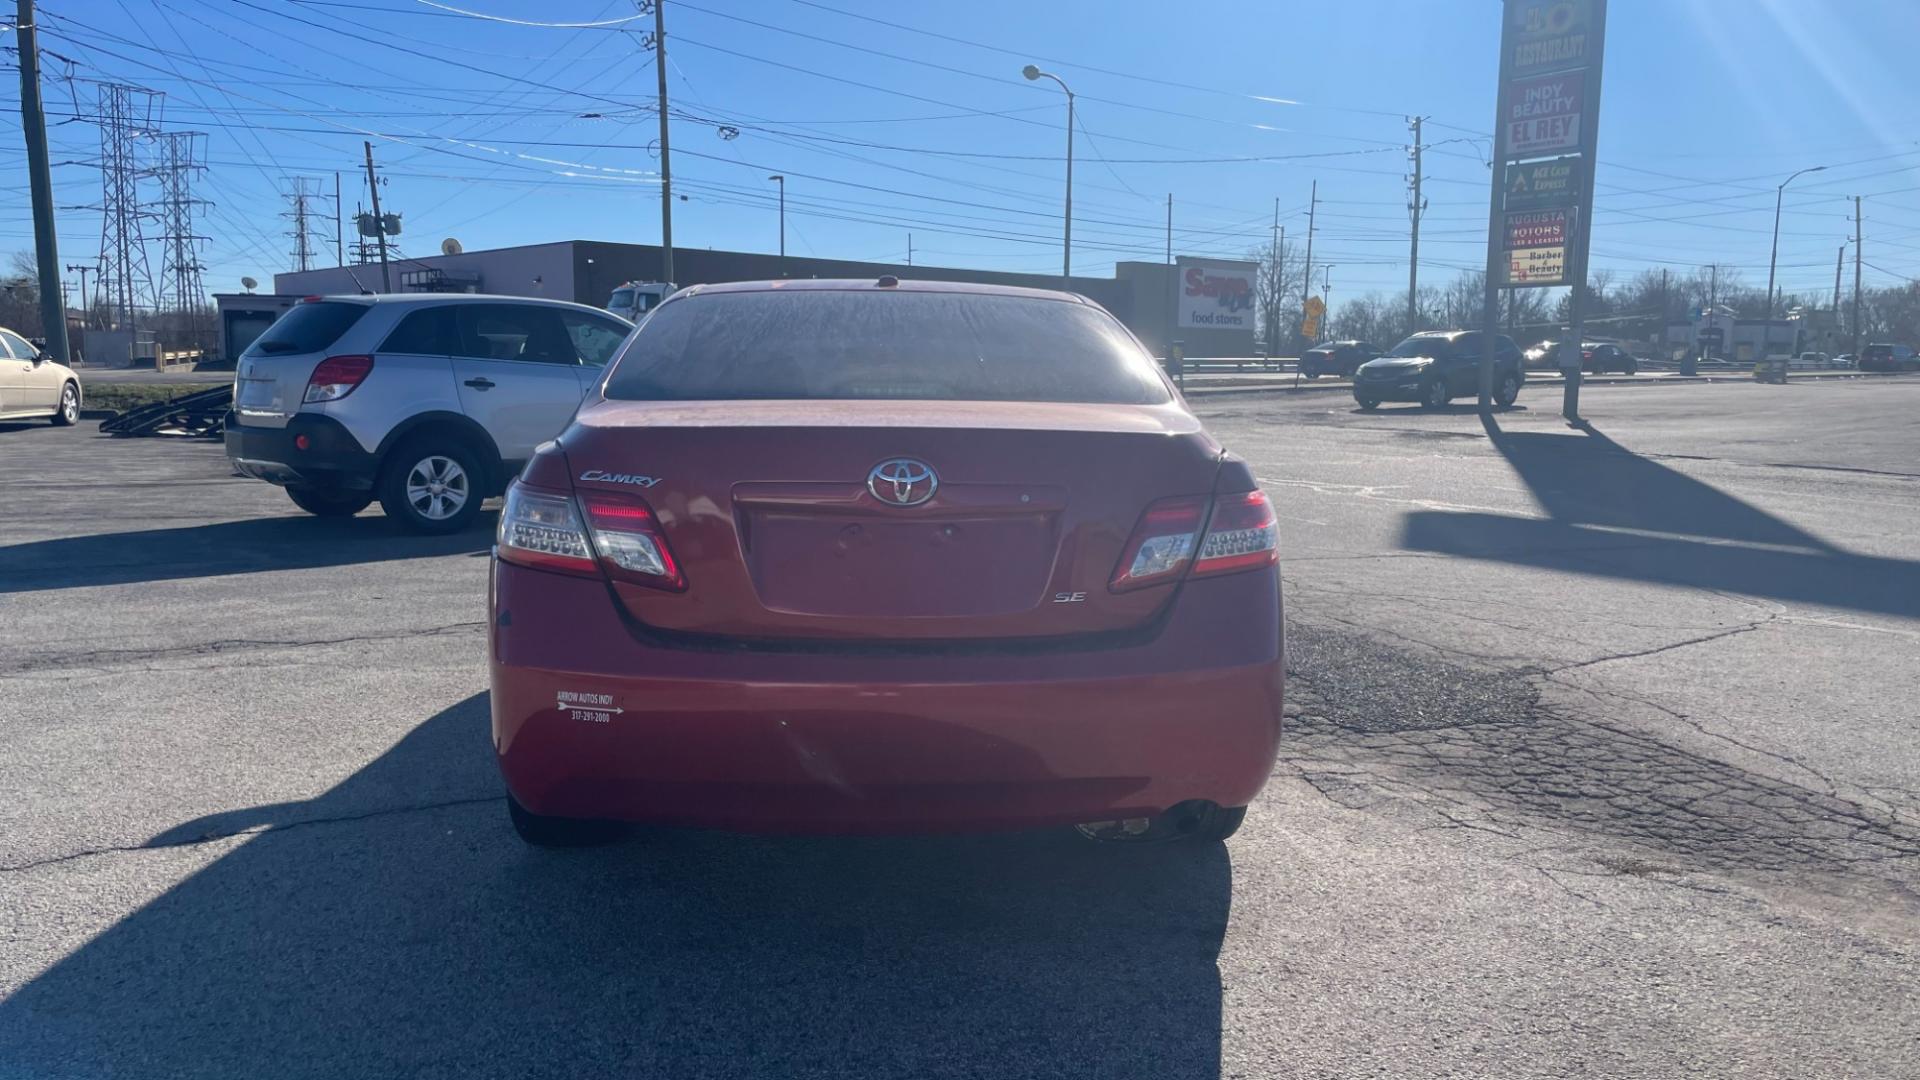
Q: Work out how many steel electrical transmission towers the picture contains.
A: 3